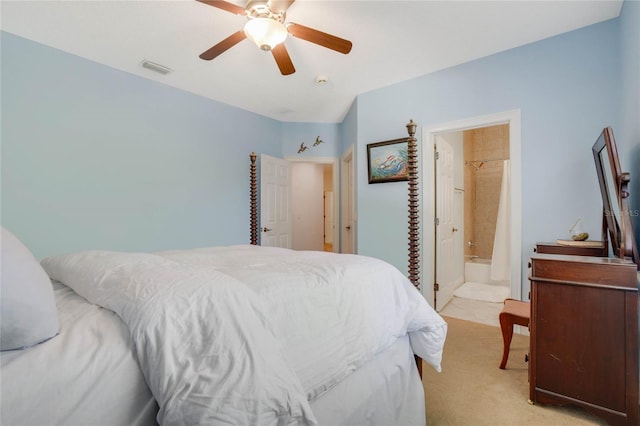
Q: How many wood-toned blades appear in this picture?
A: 5